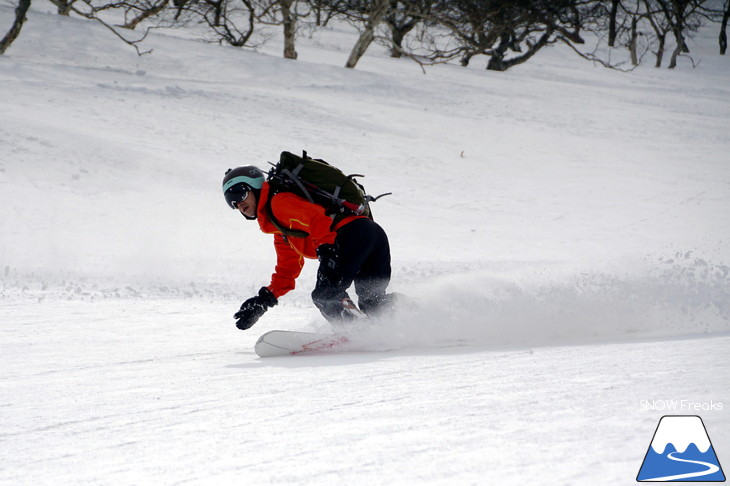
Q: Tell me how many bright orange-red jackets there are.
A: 1